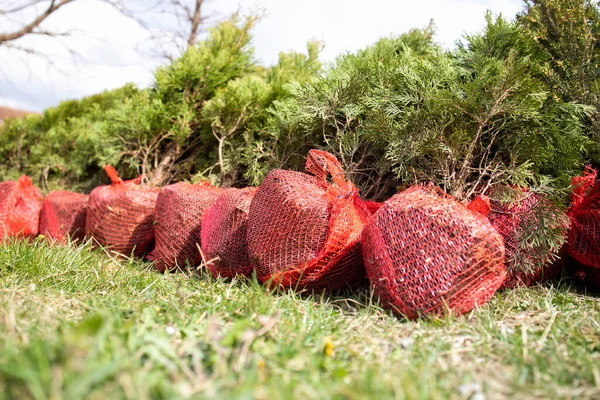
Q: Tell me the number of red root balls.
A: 9